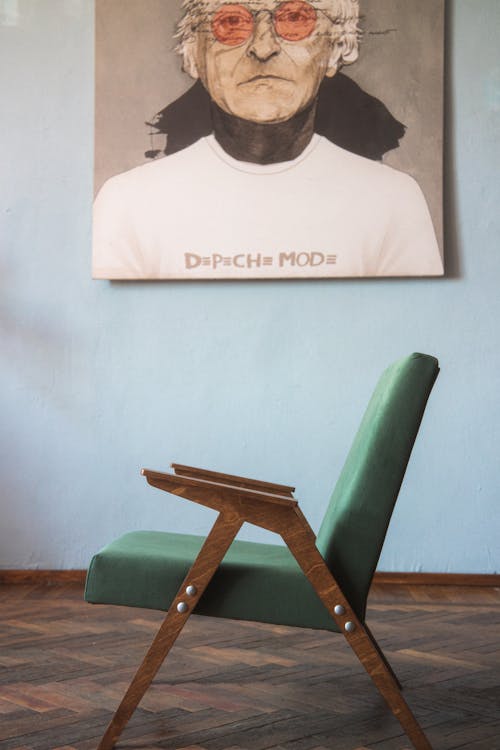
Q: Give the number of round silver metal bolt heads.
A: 4